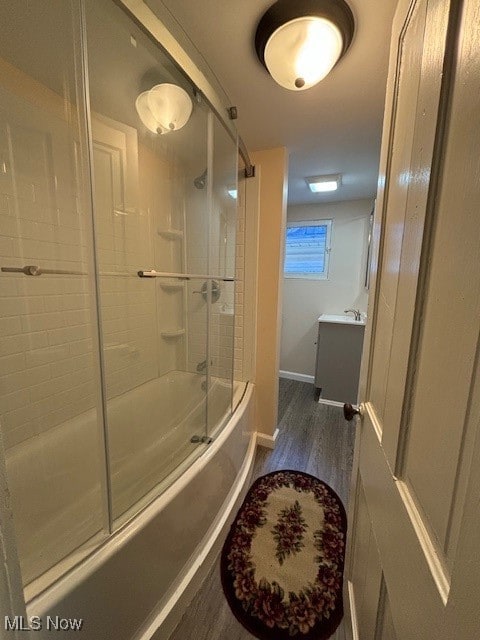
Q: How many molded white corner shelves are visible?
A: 3